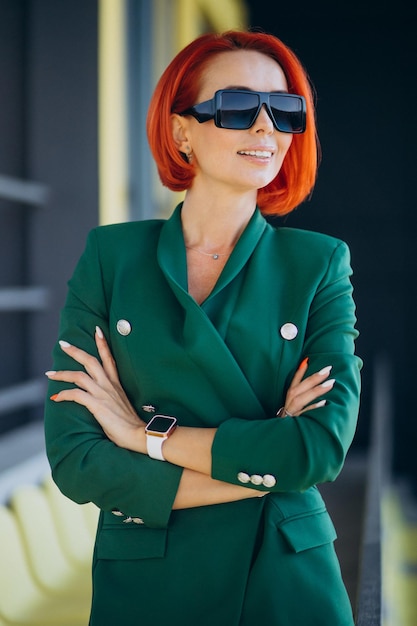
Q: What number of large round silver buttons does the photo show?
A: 2